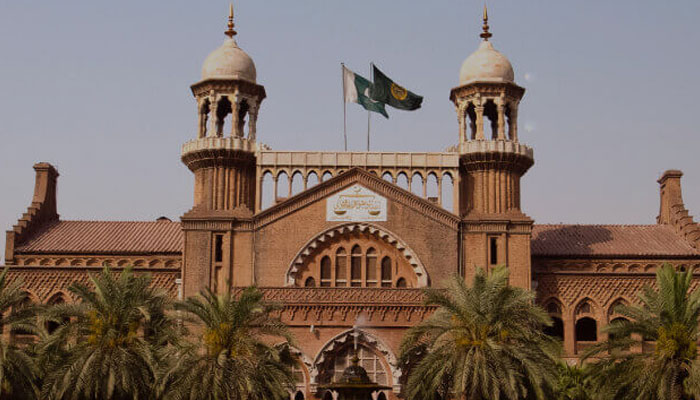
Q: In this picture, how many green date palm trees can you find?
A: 5